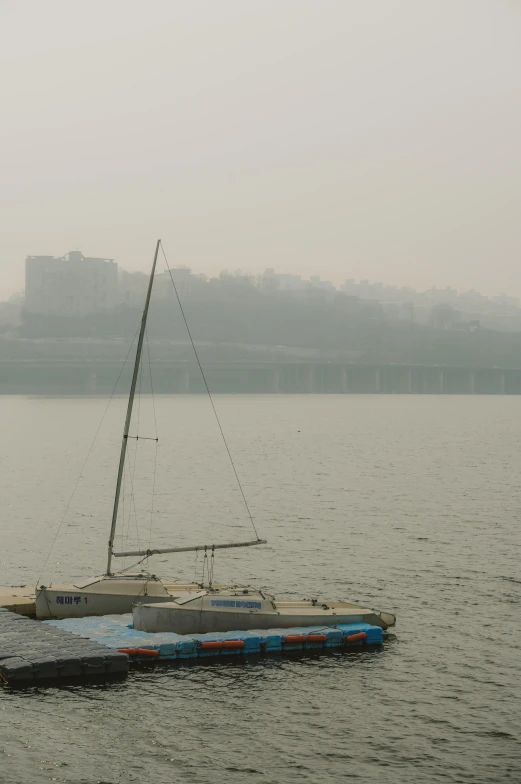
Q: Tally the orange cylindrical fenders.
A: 7